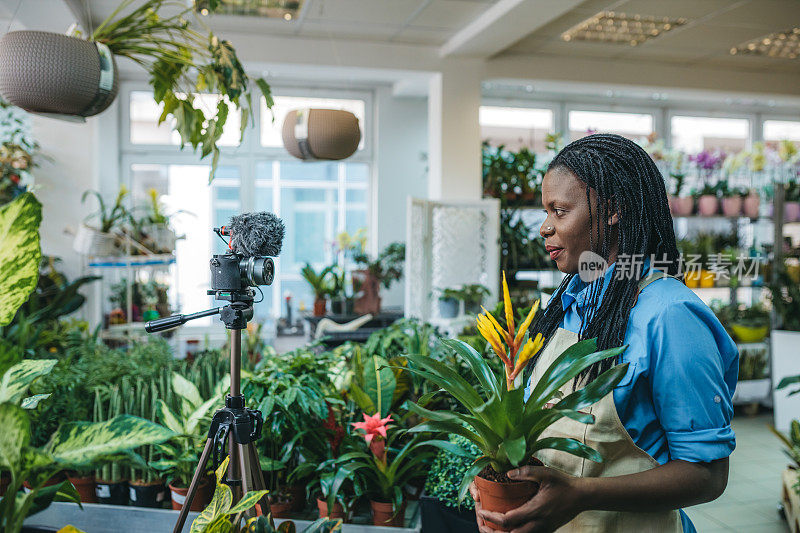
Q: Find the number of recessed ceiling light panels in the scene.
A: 3